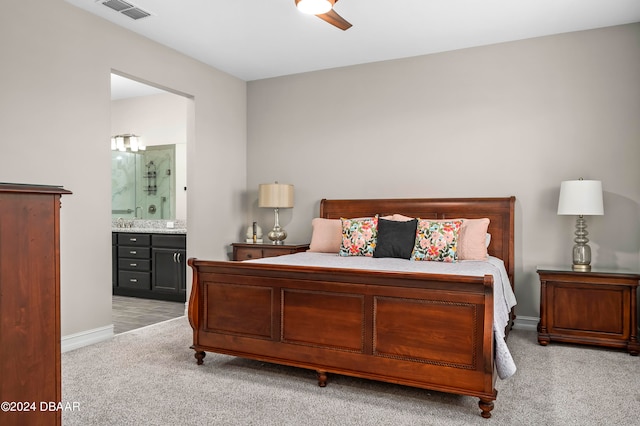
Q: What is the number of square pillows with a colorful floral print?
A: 2